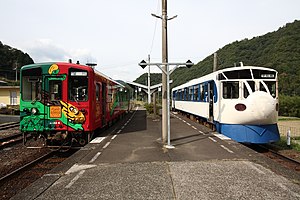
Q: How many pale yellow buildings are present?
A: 1